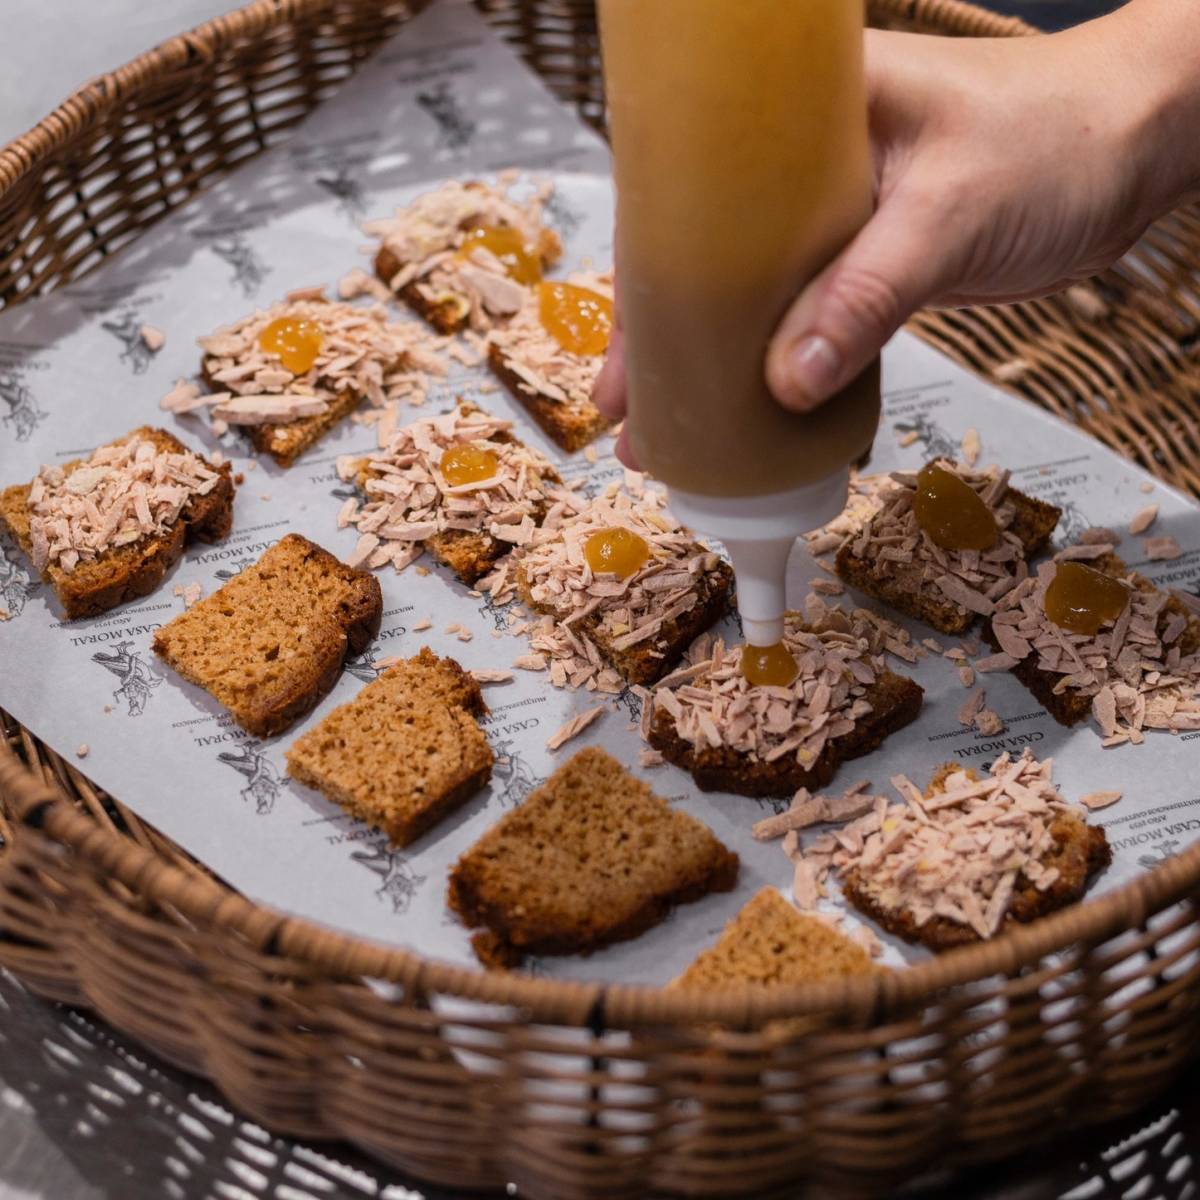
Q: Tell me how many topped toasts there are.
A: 10